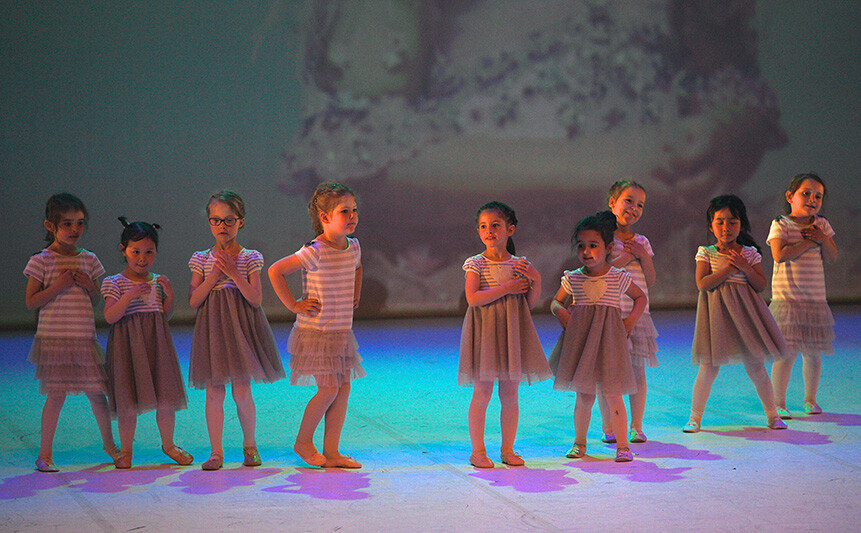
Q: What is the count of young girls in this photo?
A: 9